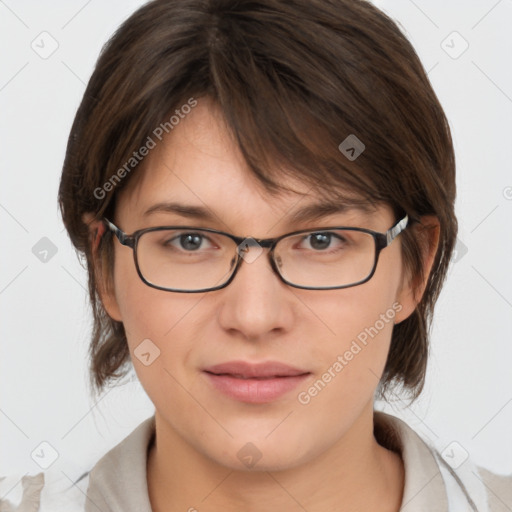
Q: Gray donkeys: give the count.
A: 0